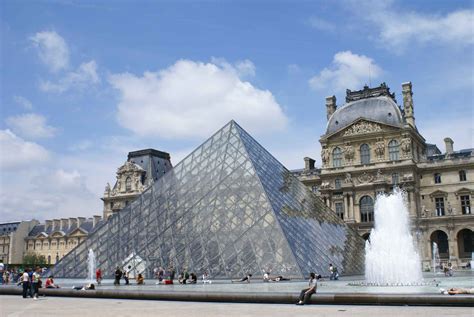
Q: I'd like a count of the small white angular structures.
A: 1